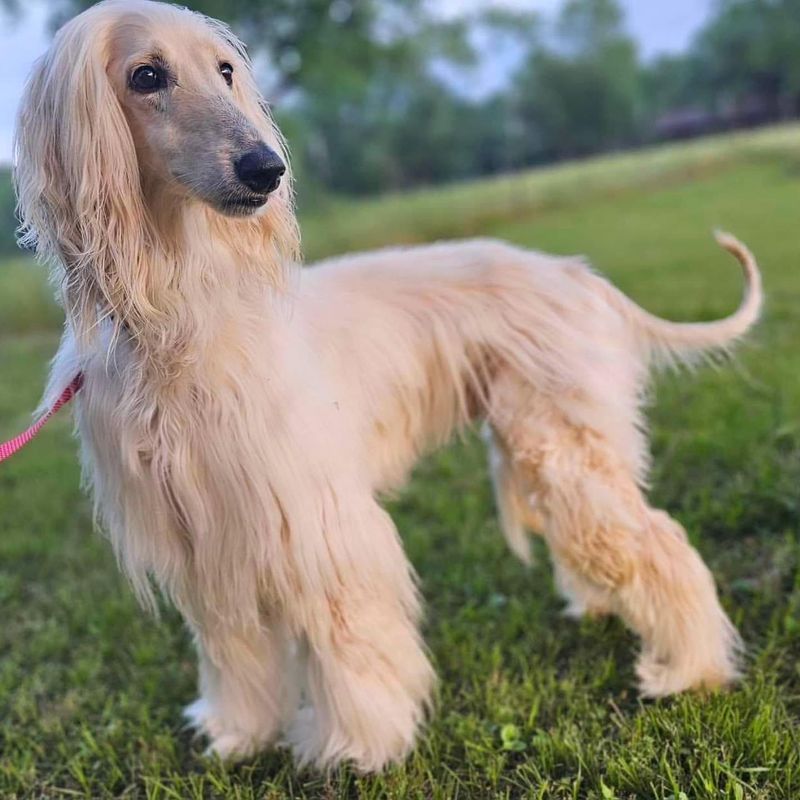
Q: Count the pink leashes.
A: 1